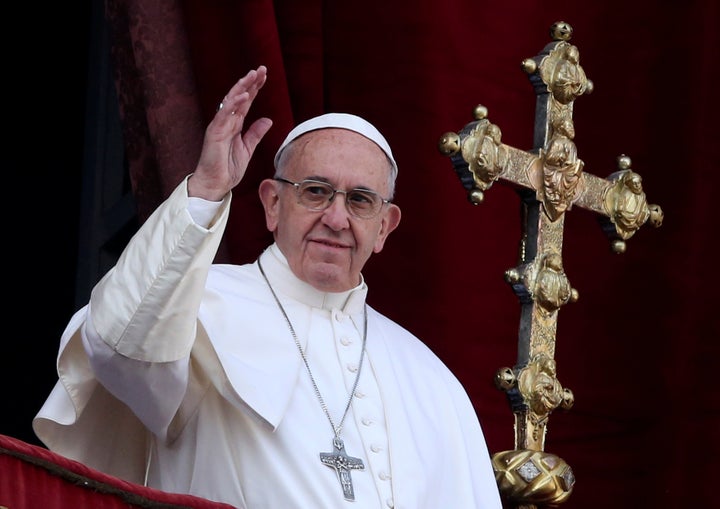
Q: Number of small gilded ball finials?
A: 13